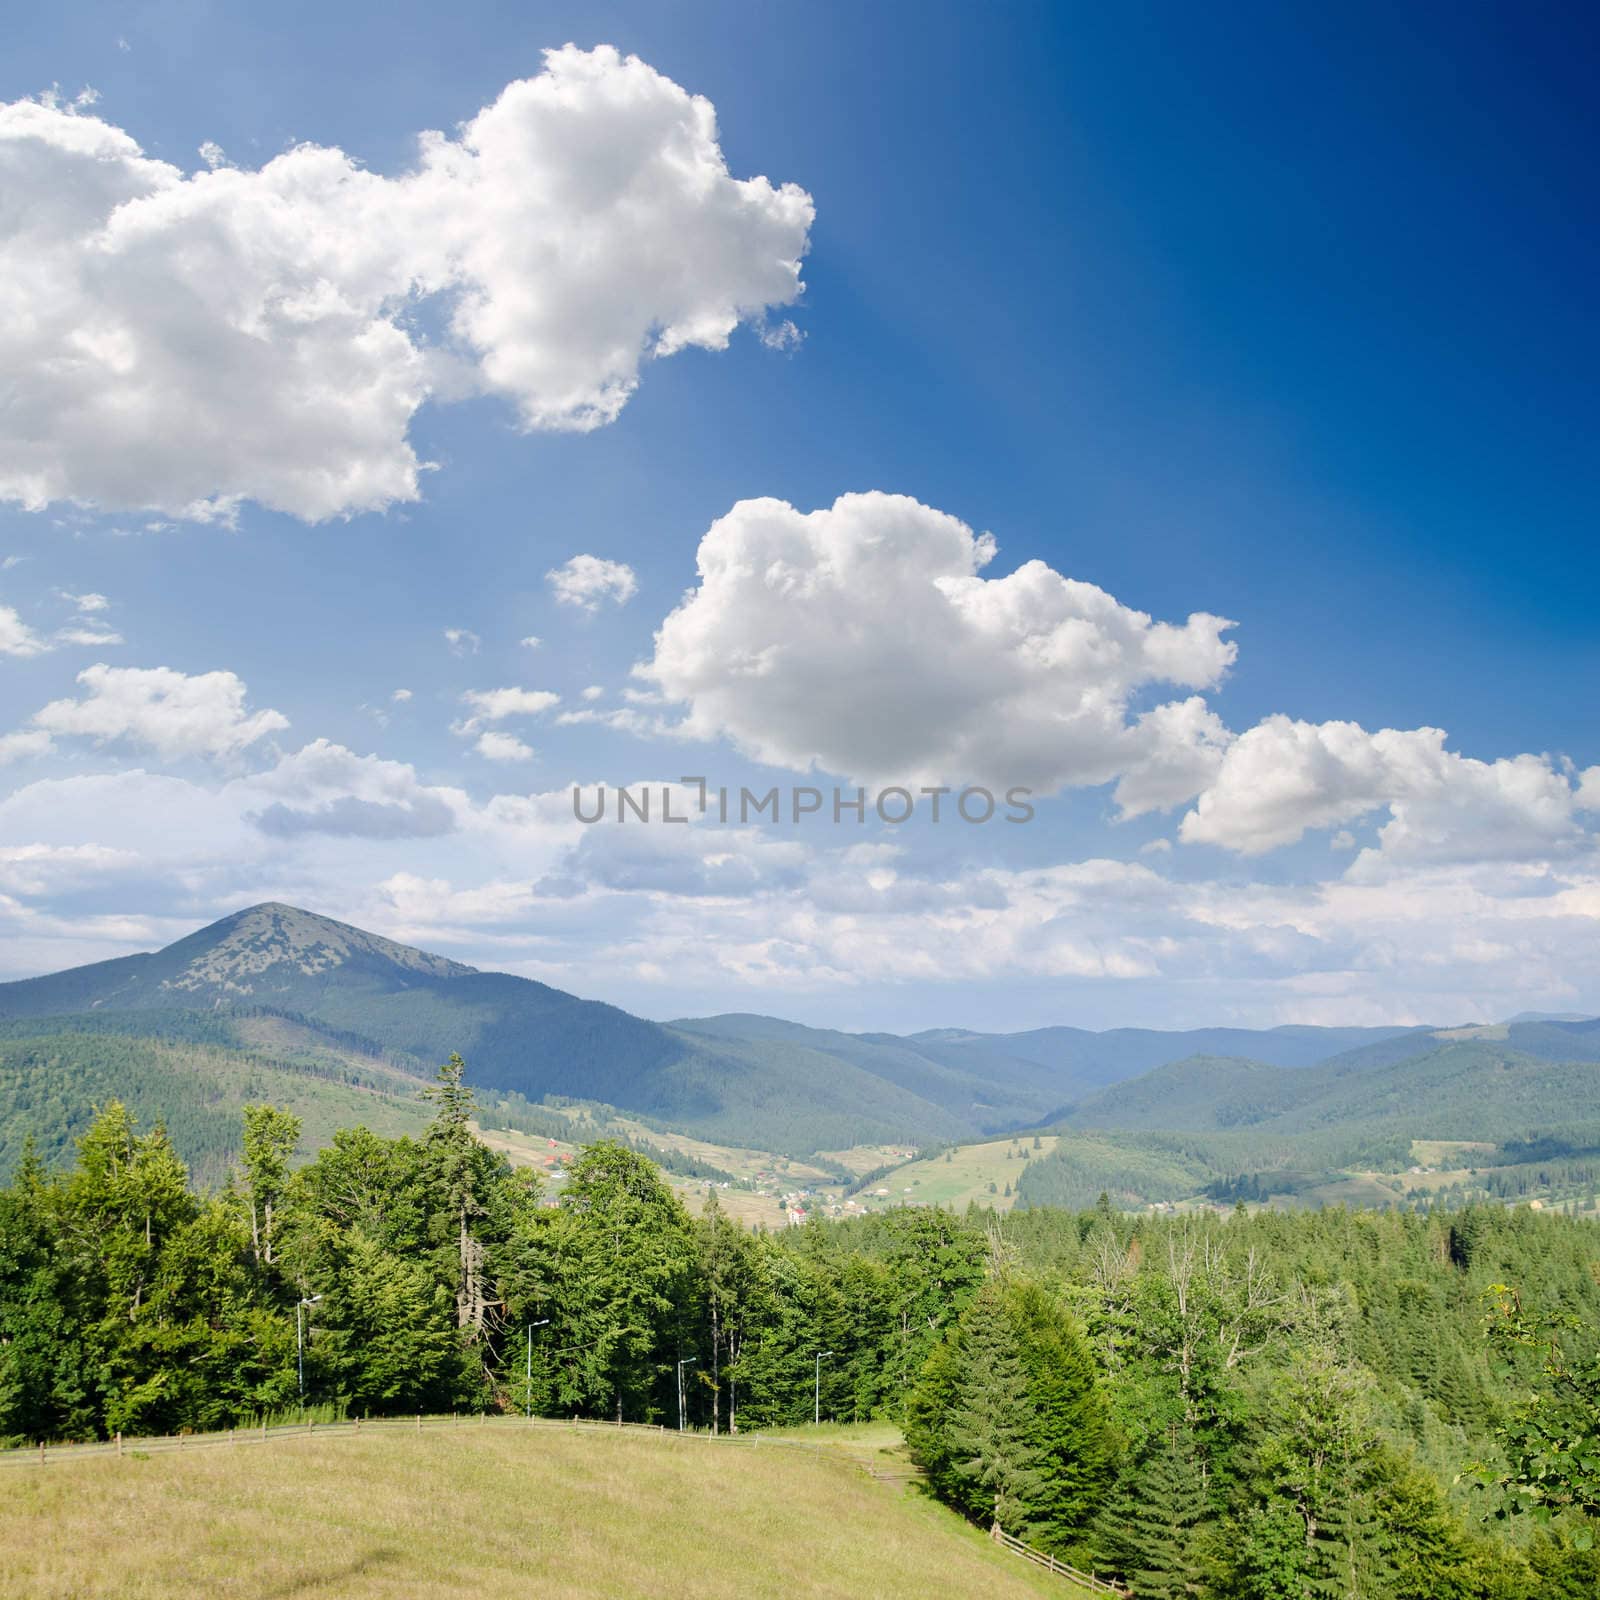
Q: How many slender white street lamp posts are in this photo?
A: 4